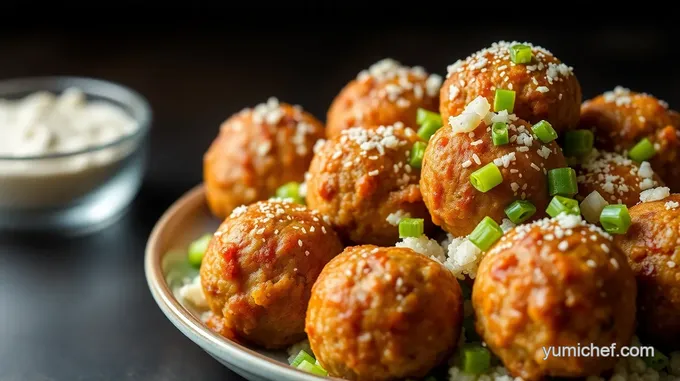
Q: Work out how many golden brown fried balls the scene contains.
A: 11